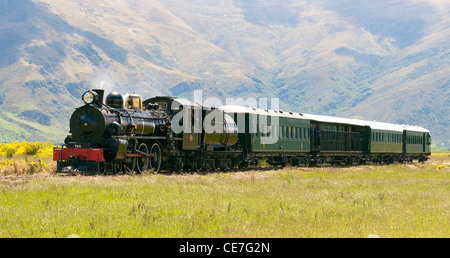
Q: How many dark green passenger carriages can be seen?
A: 4